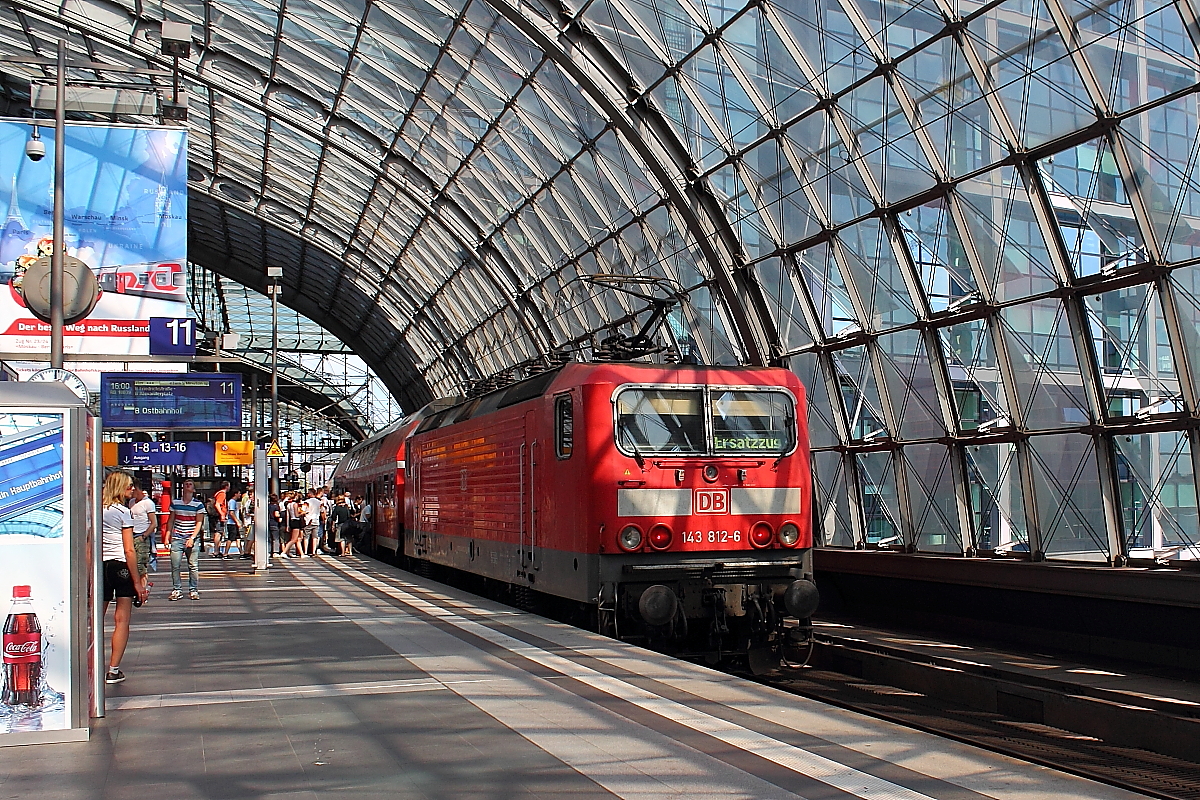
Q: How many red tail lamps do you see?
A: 2